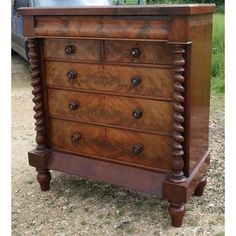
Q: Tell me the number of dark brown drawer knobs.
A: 8